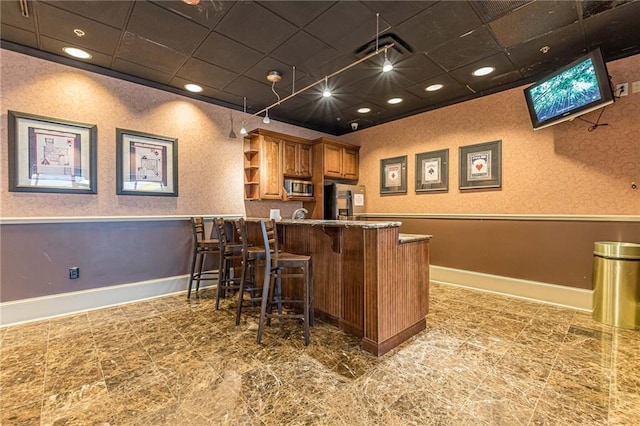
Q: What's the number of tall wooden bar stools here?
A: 4